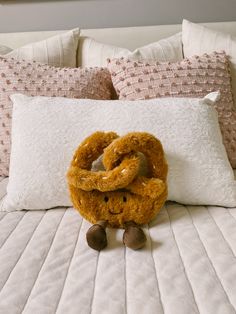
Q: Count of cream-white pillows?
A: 4